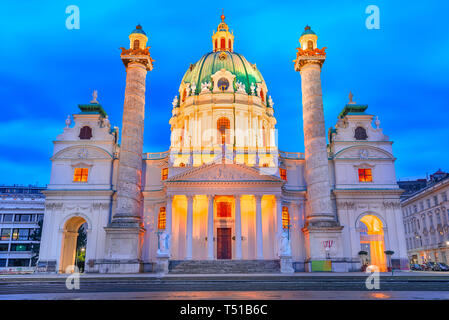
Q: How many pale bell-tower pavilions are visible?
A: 2